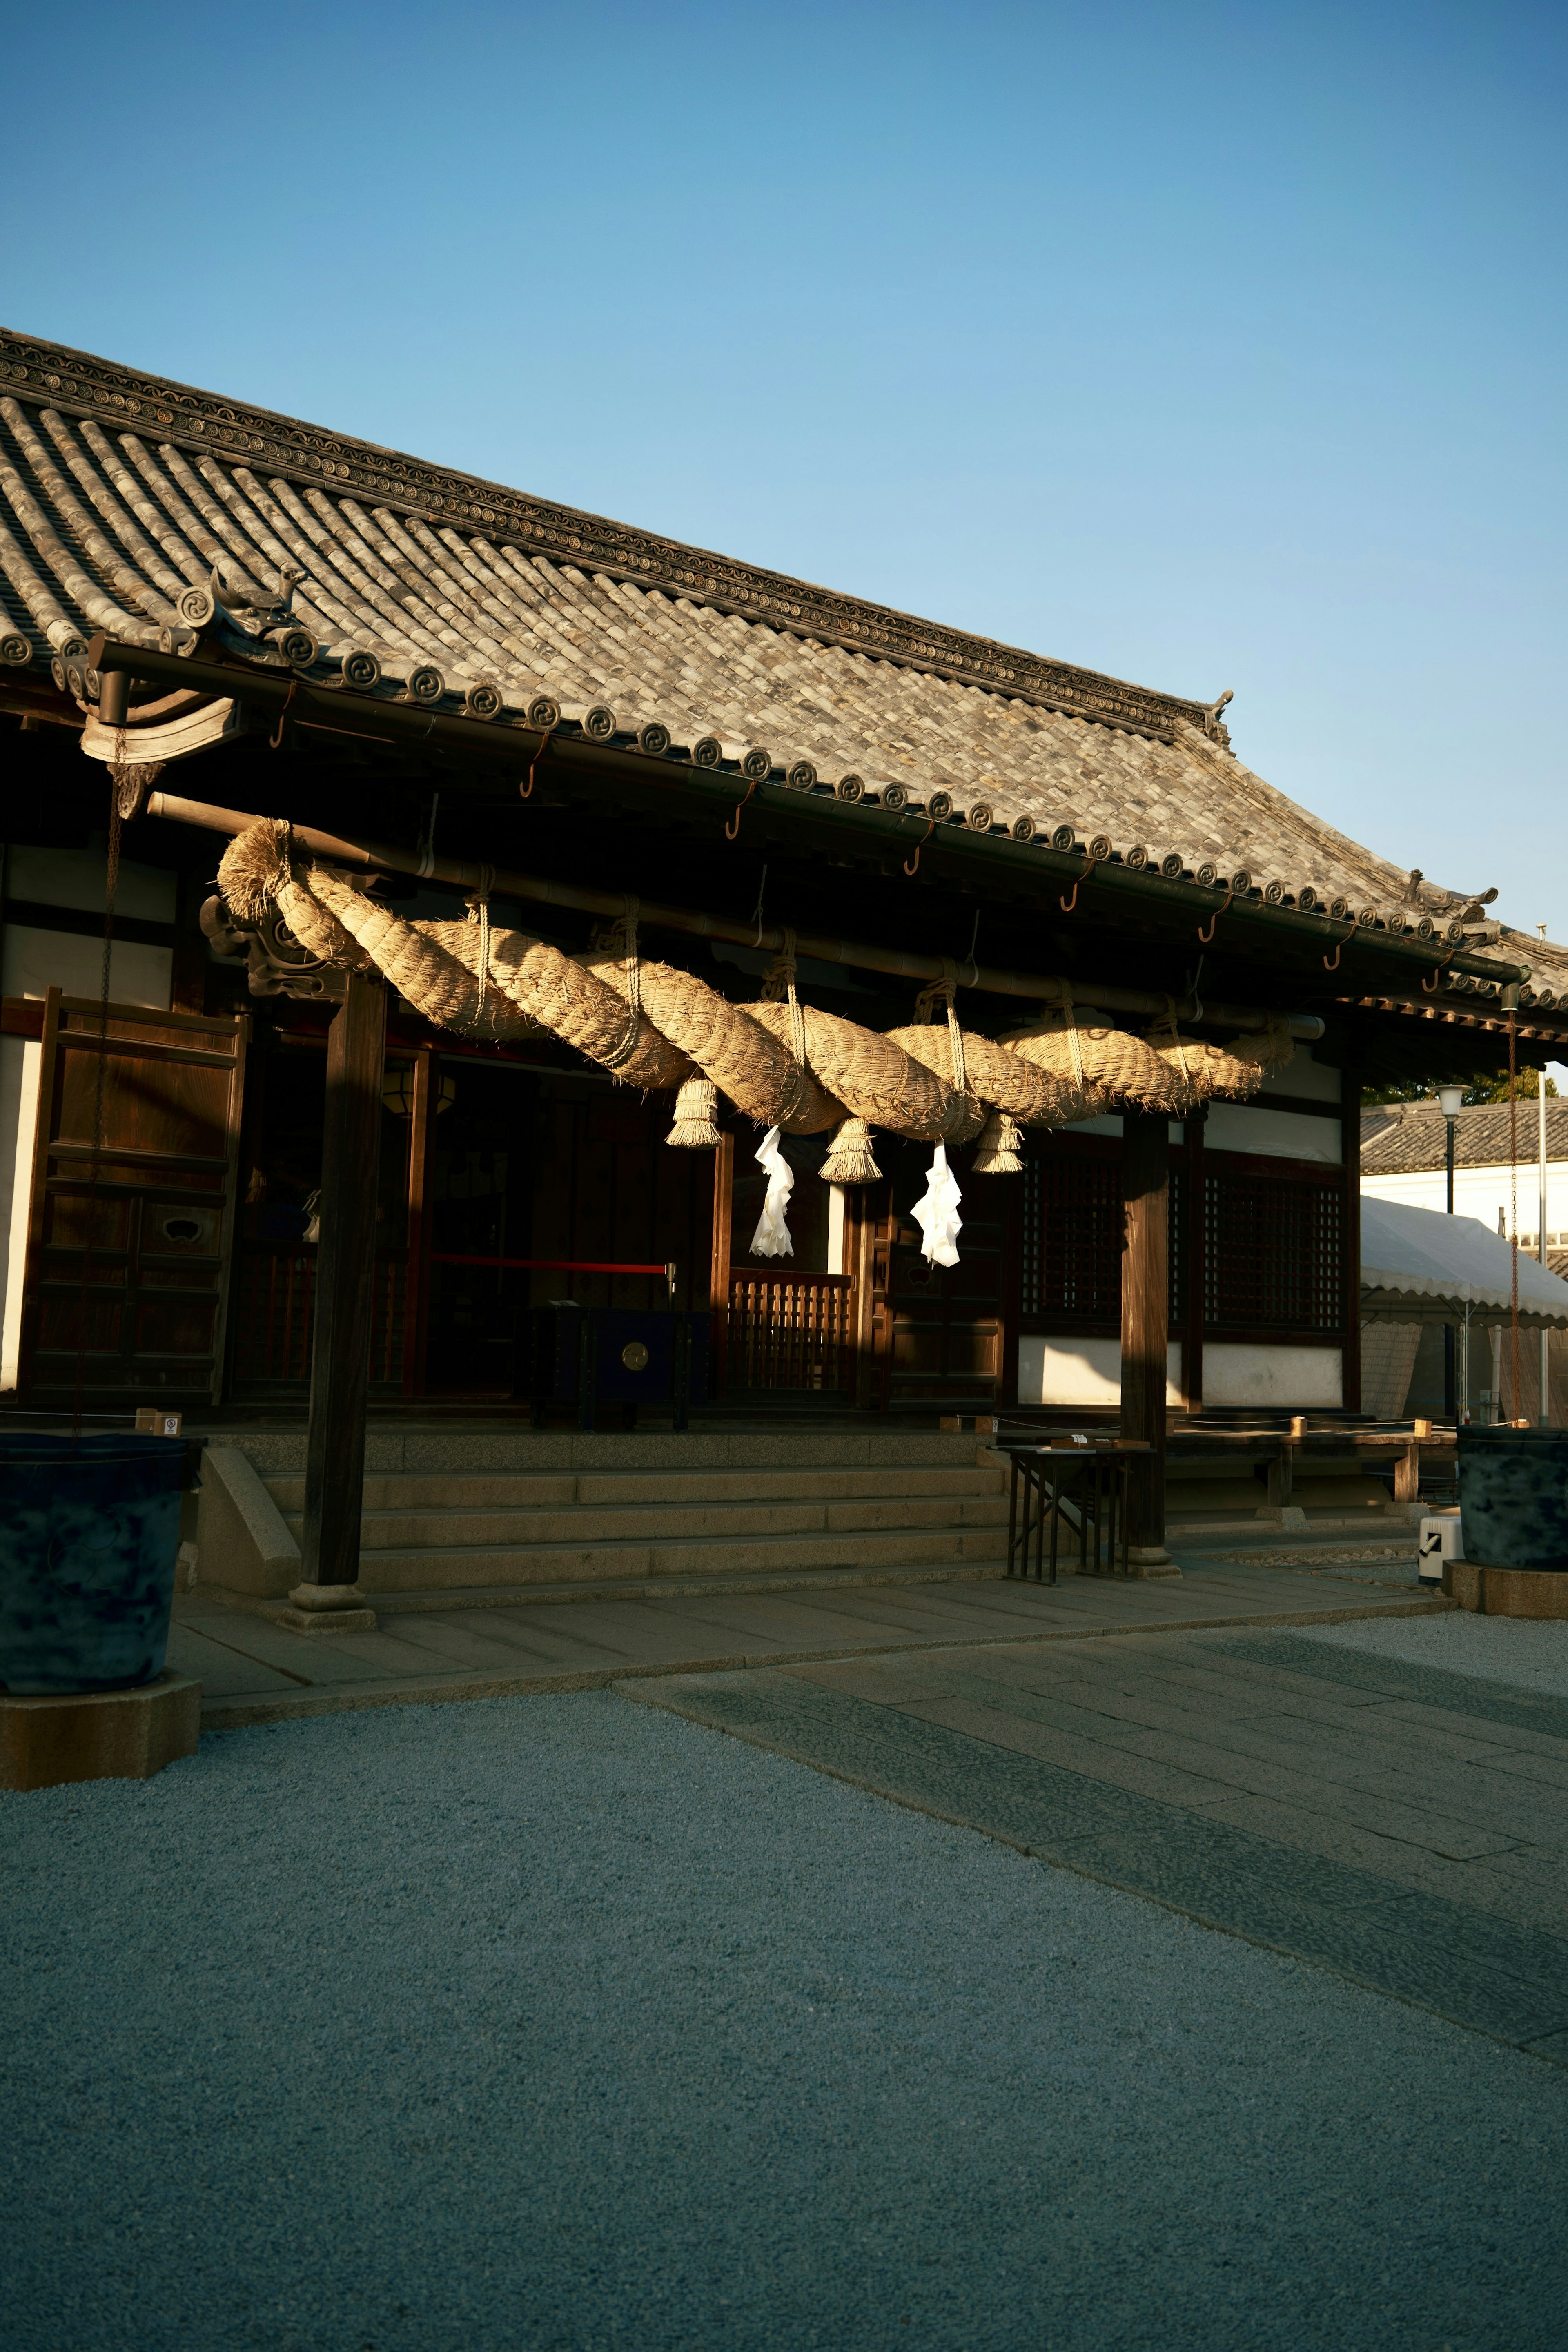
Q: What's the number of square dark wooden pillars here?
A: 2